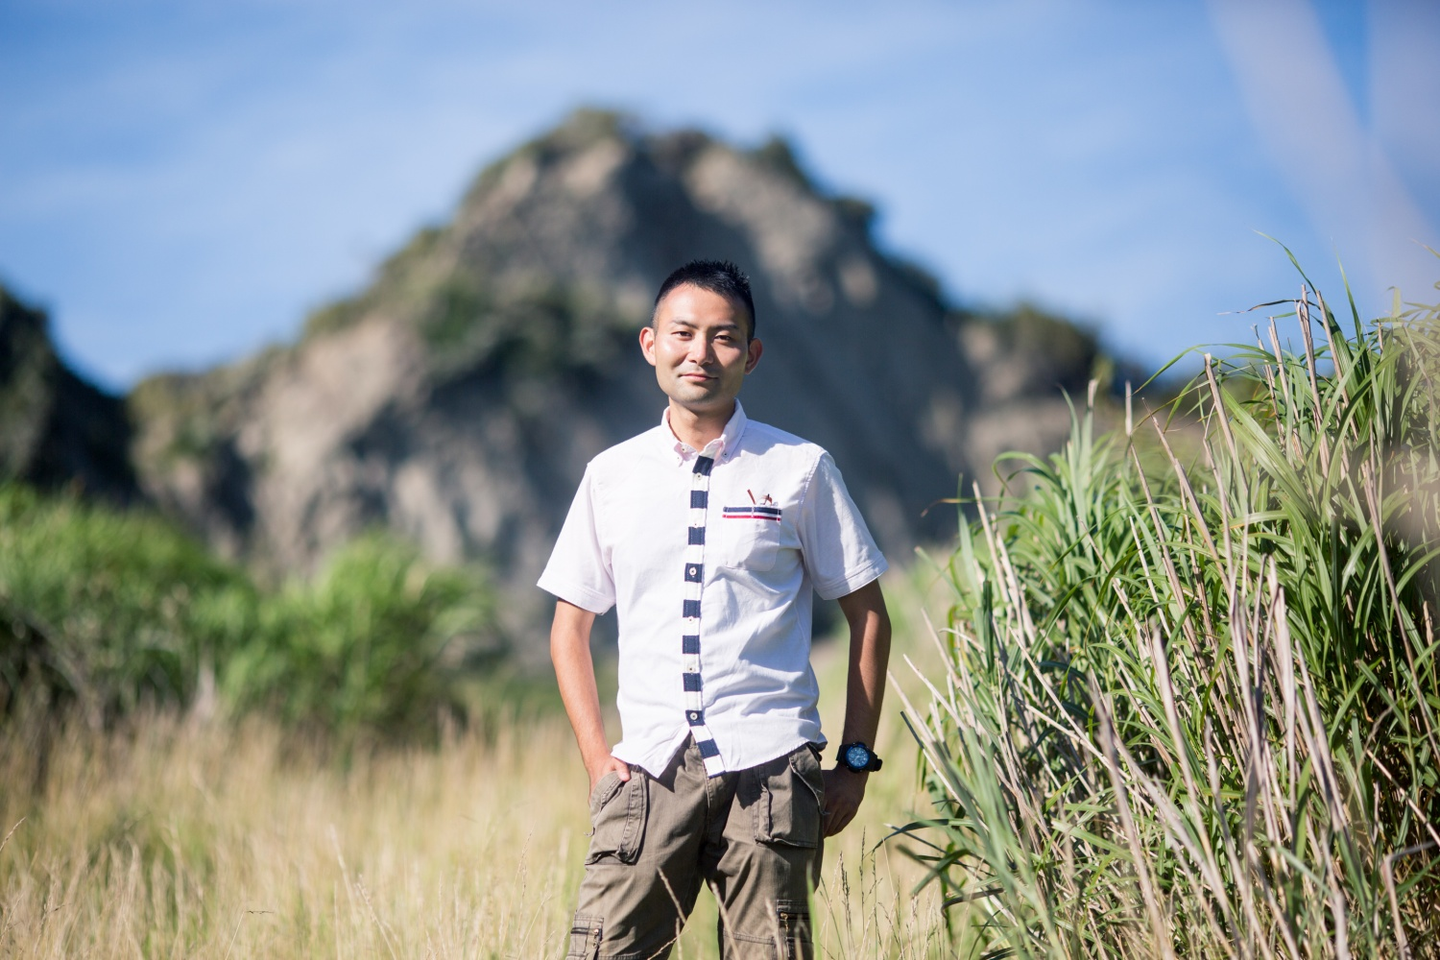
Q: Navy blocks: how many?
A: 9